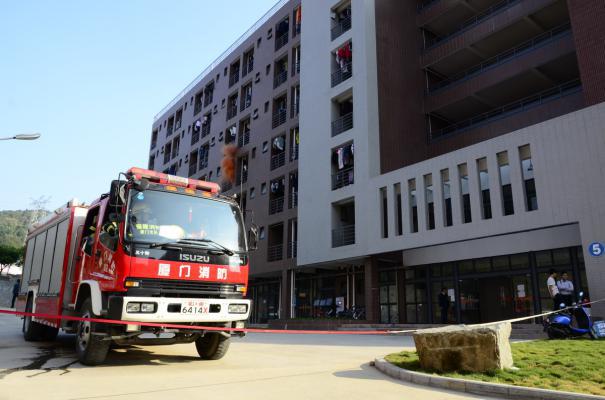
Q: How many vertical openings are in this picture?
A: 9